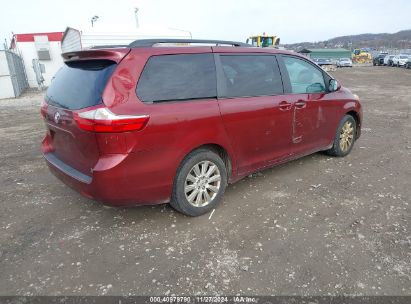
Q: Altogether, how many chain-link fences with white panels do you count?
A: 1